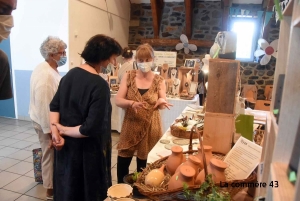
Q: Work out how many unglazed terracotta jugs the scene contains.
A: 5